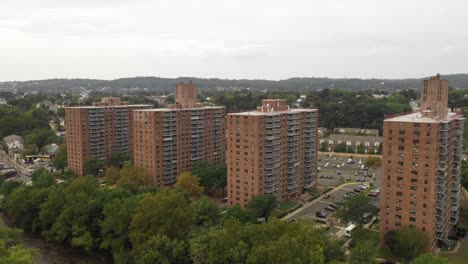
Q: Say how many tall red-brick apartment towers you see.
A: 4